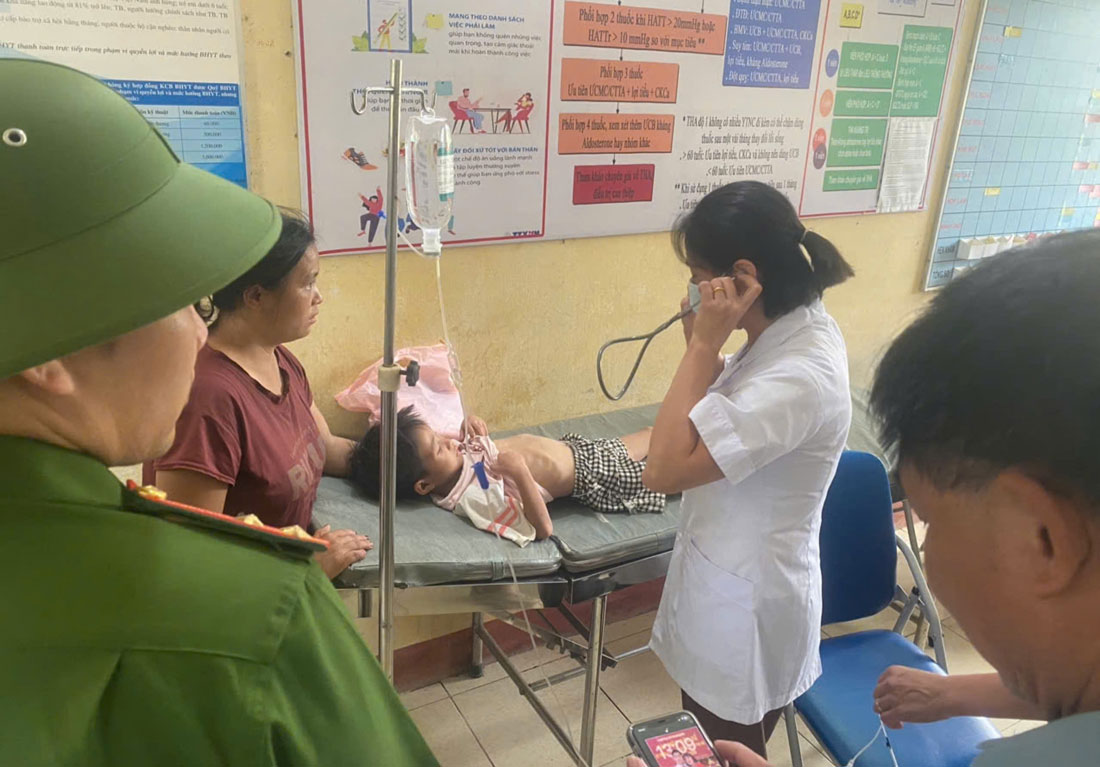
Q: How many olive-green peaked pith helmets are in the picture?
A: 1